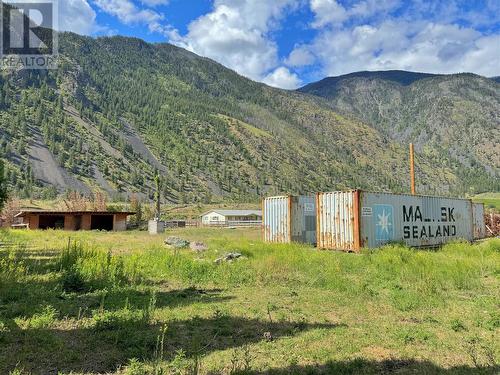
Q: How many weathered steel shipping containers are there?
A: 2